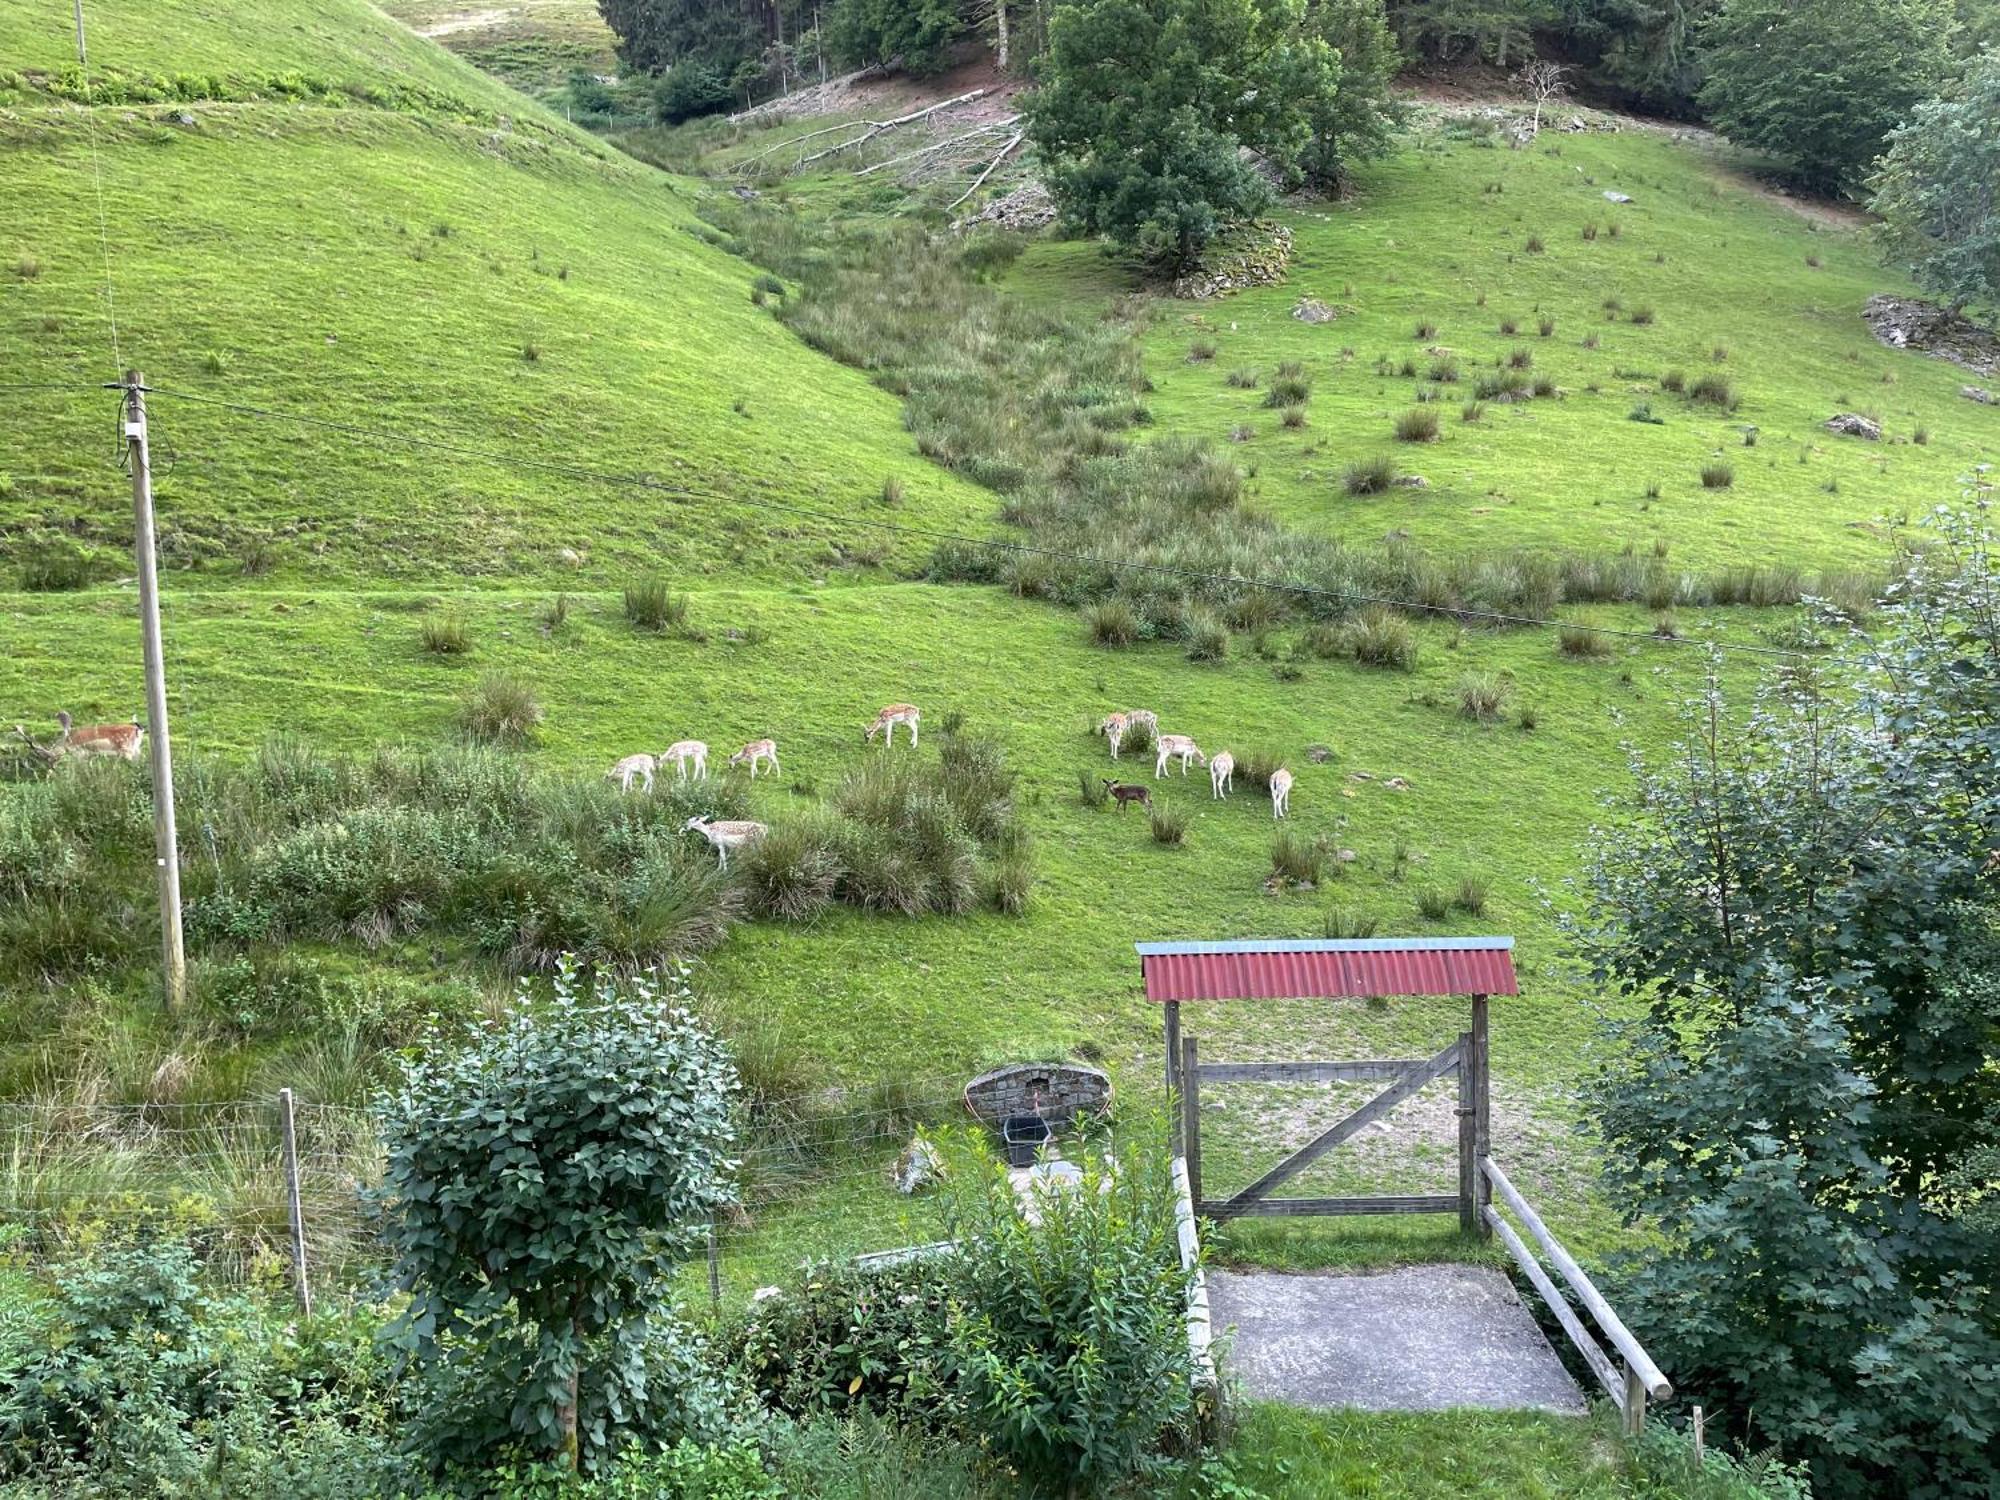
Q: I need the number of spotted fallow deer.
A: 11